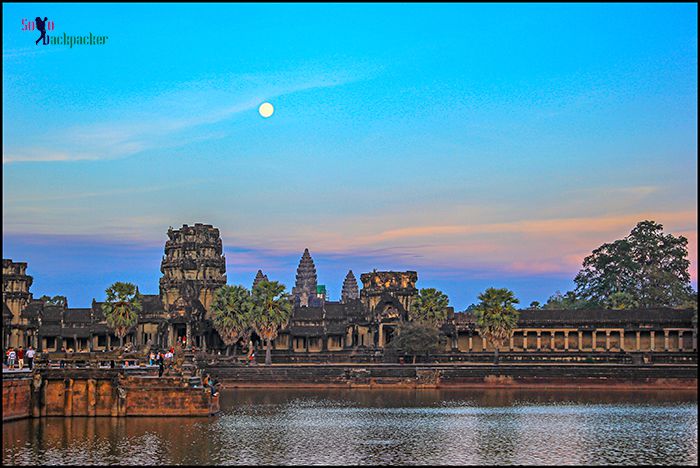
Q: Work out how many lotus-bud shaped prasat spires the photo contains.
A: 3